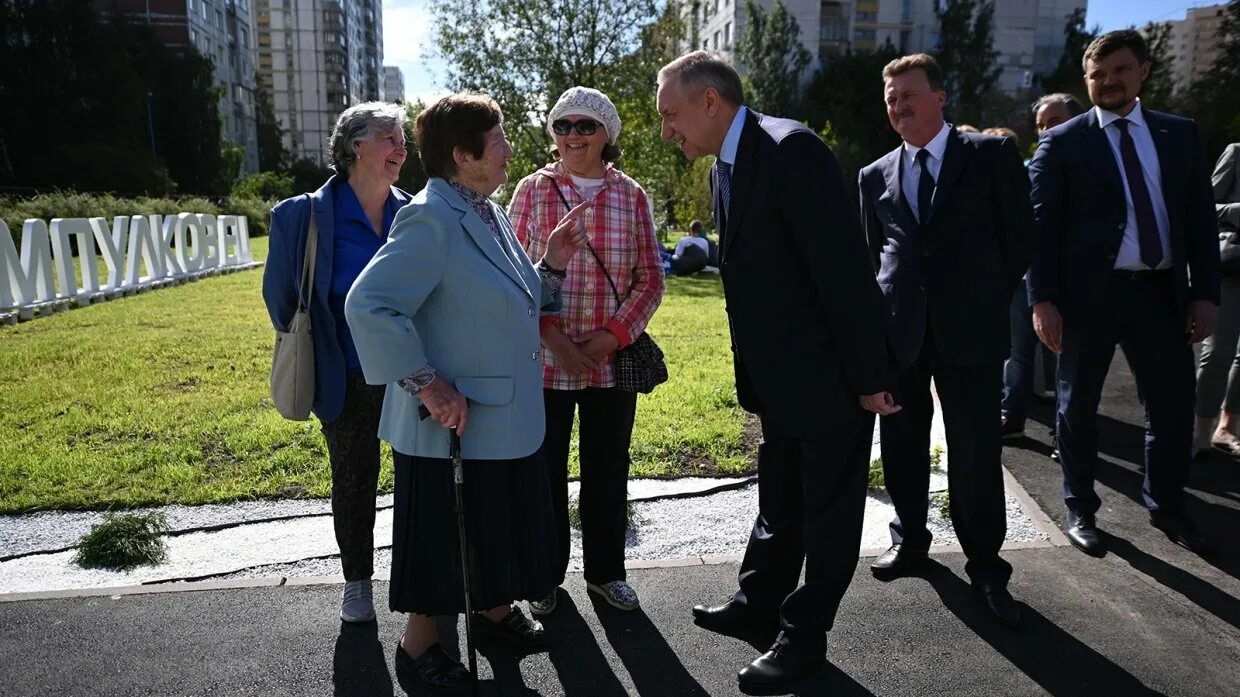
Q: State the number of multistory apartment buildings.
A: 5